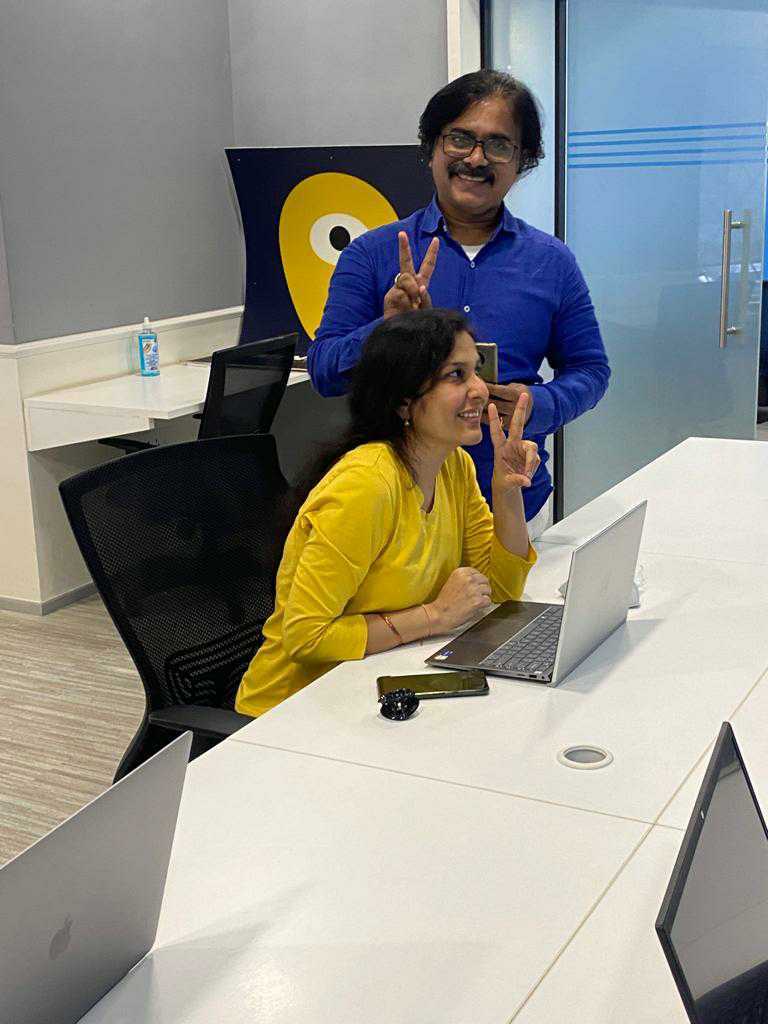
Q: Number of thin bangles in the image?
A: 2